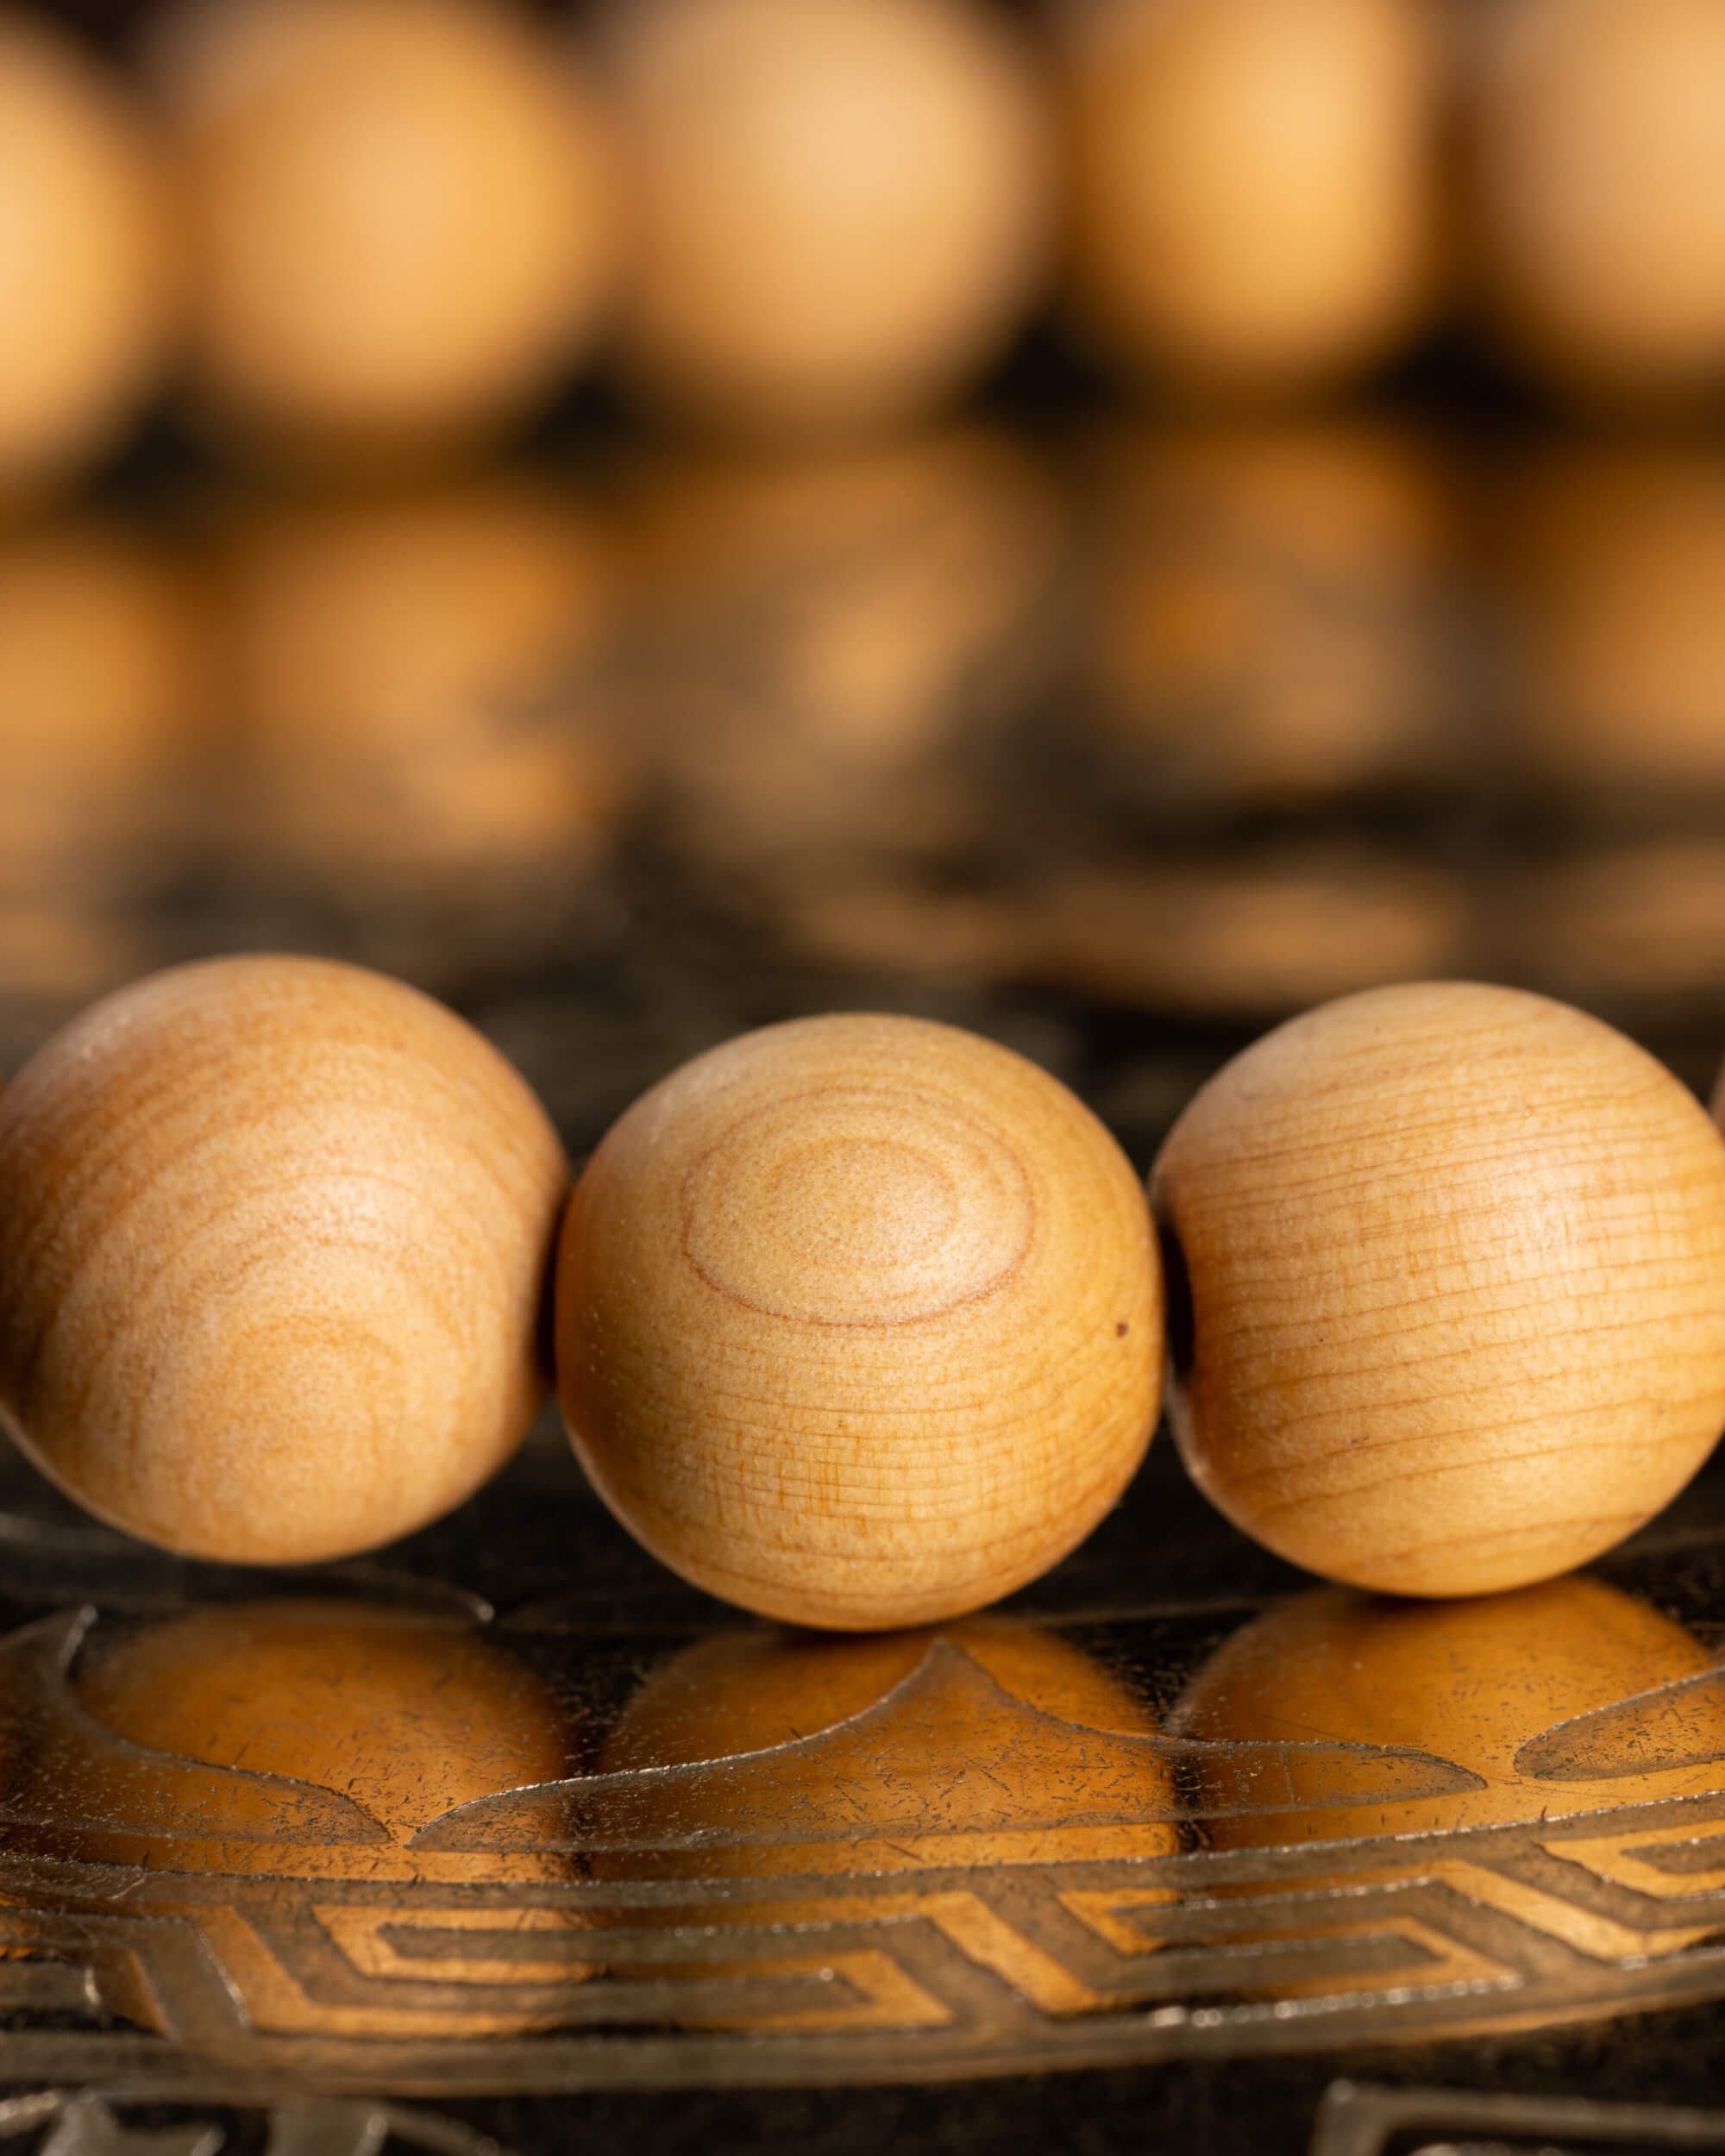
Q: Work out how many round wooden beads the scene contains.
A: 8